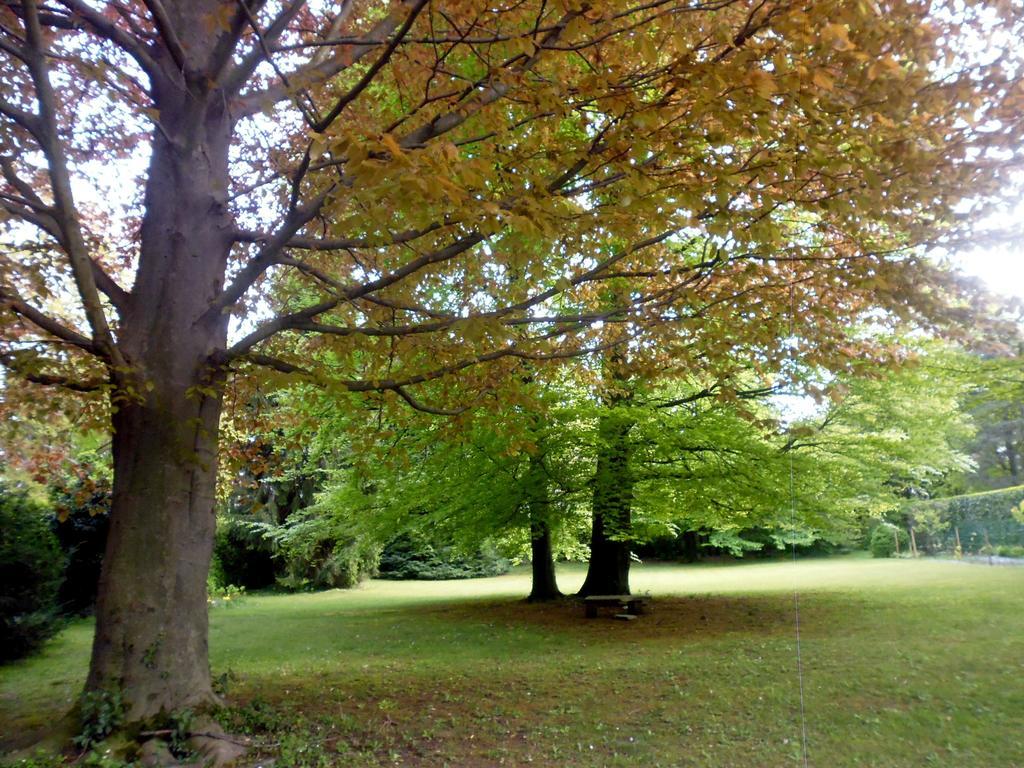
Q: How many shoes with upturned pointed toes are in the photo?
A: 0